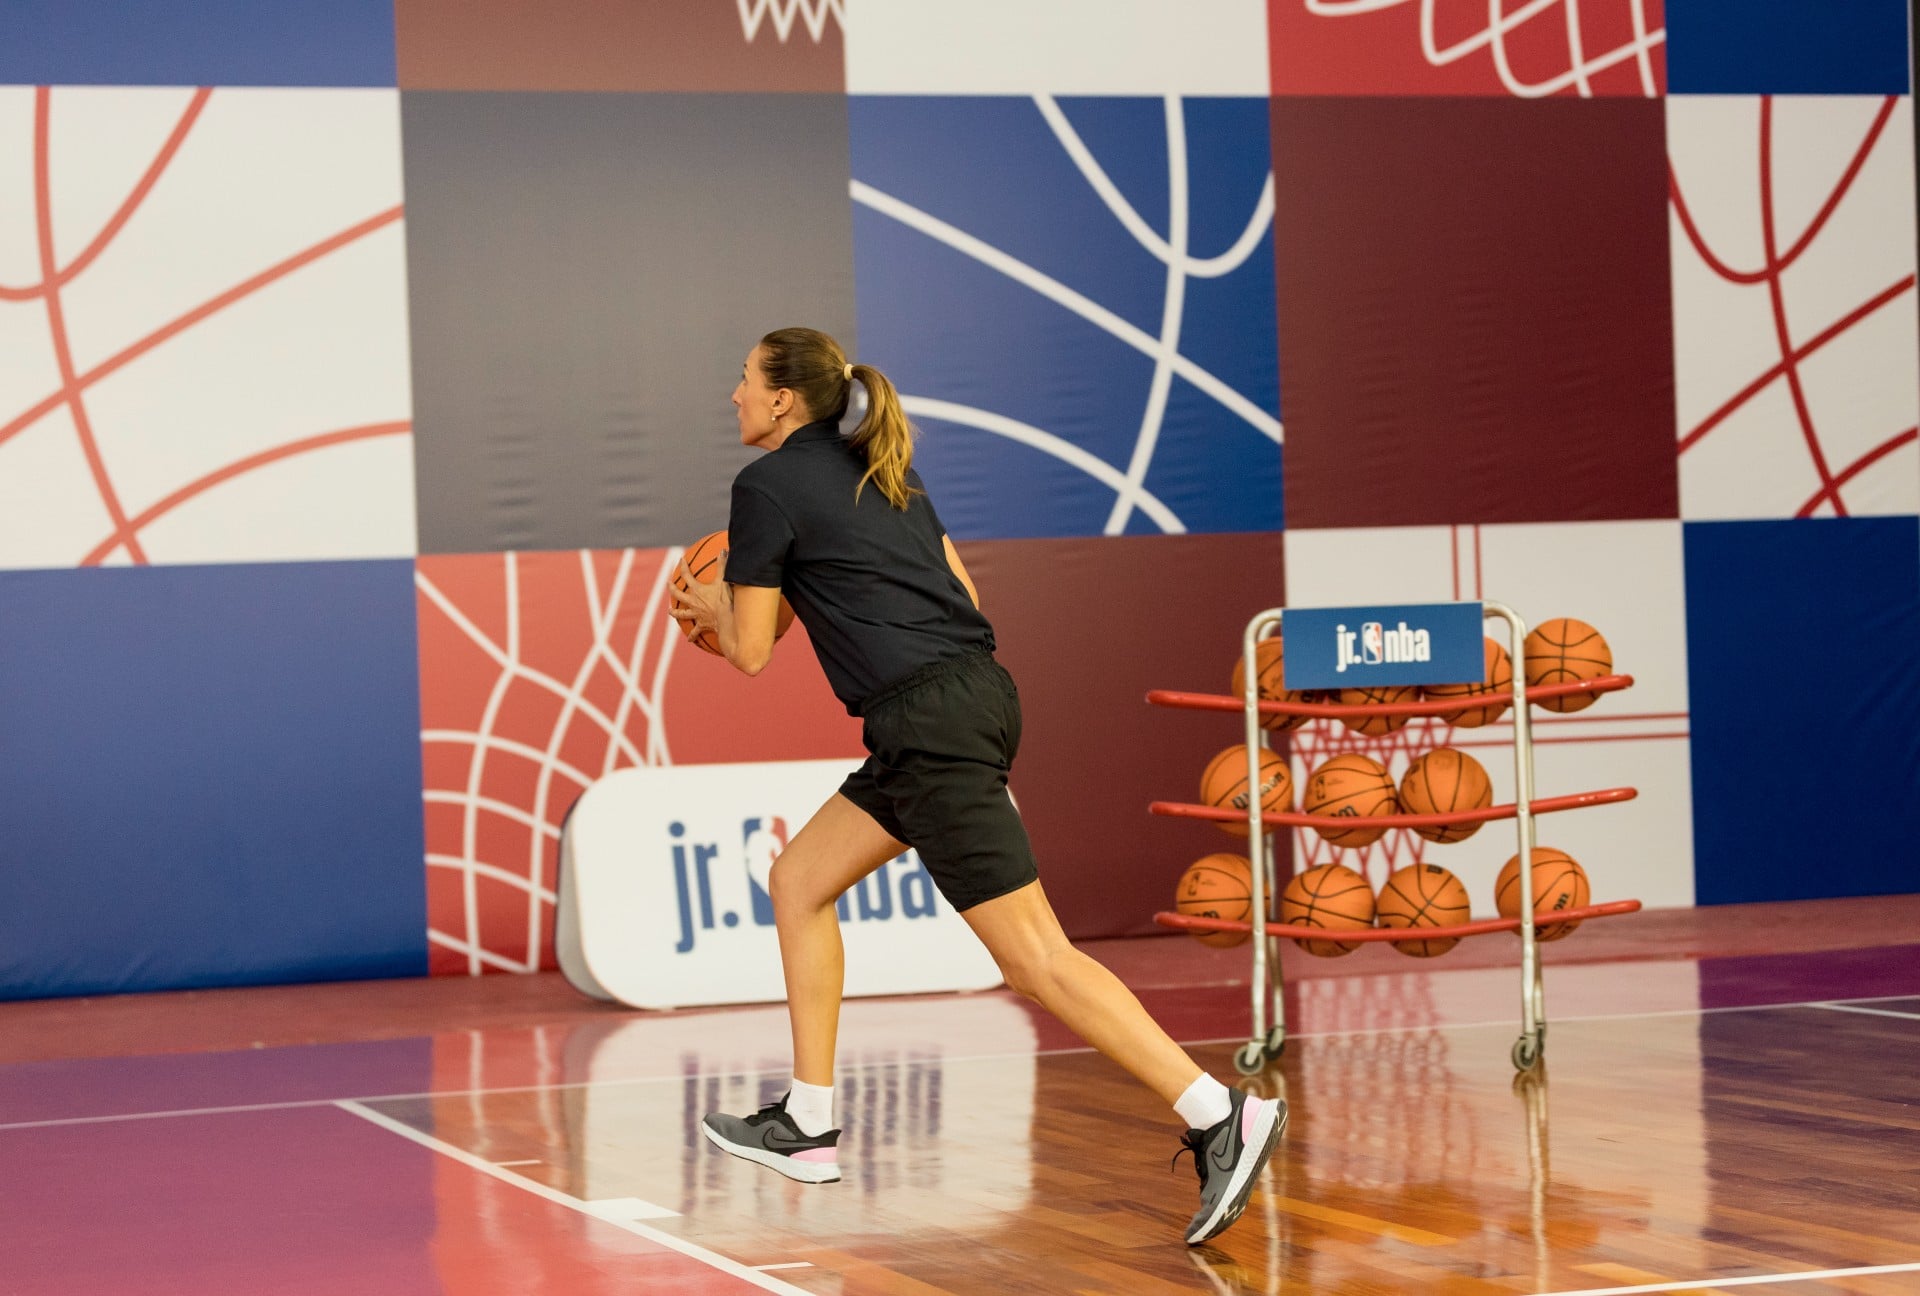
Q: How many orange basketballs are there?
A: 12